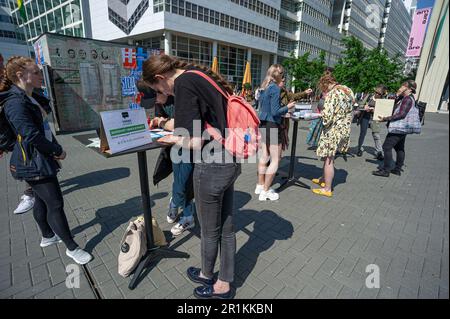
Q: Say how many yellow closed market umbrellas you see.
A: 2